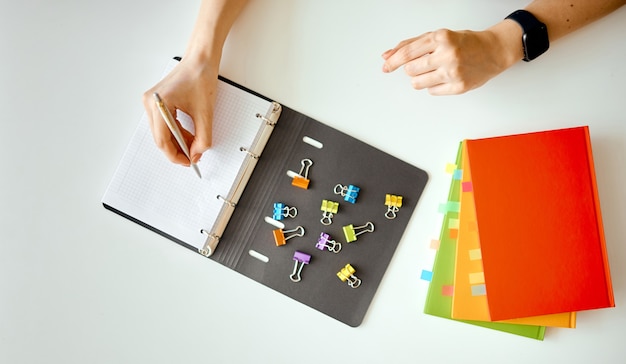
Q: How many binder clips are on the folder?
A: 10